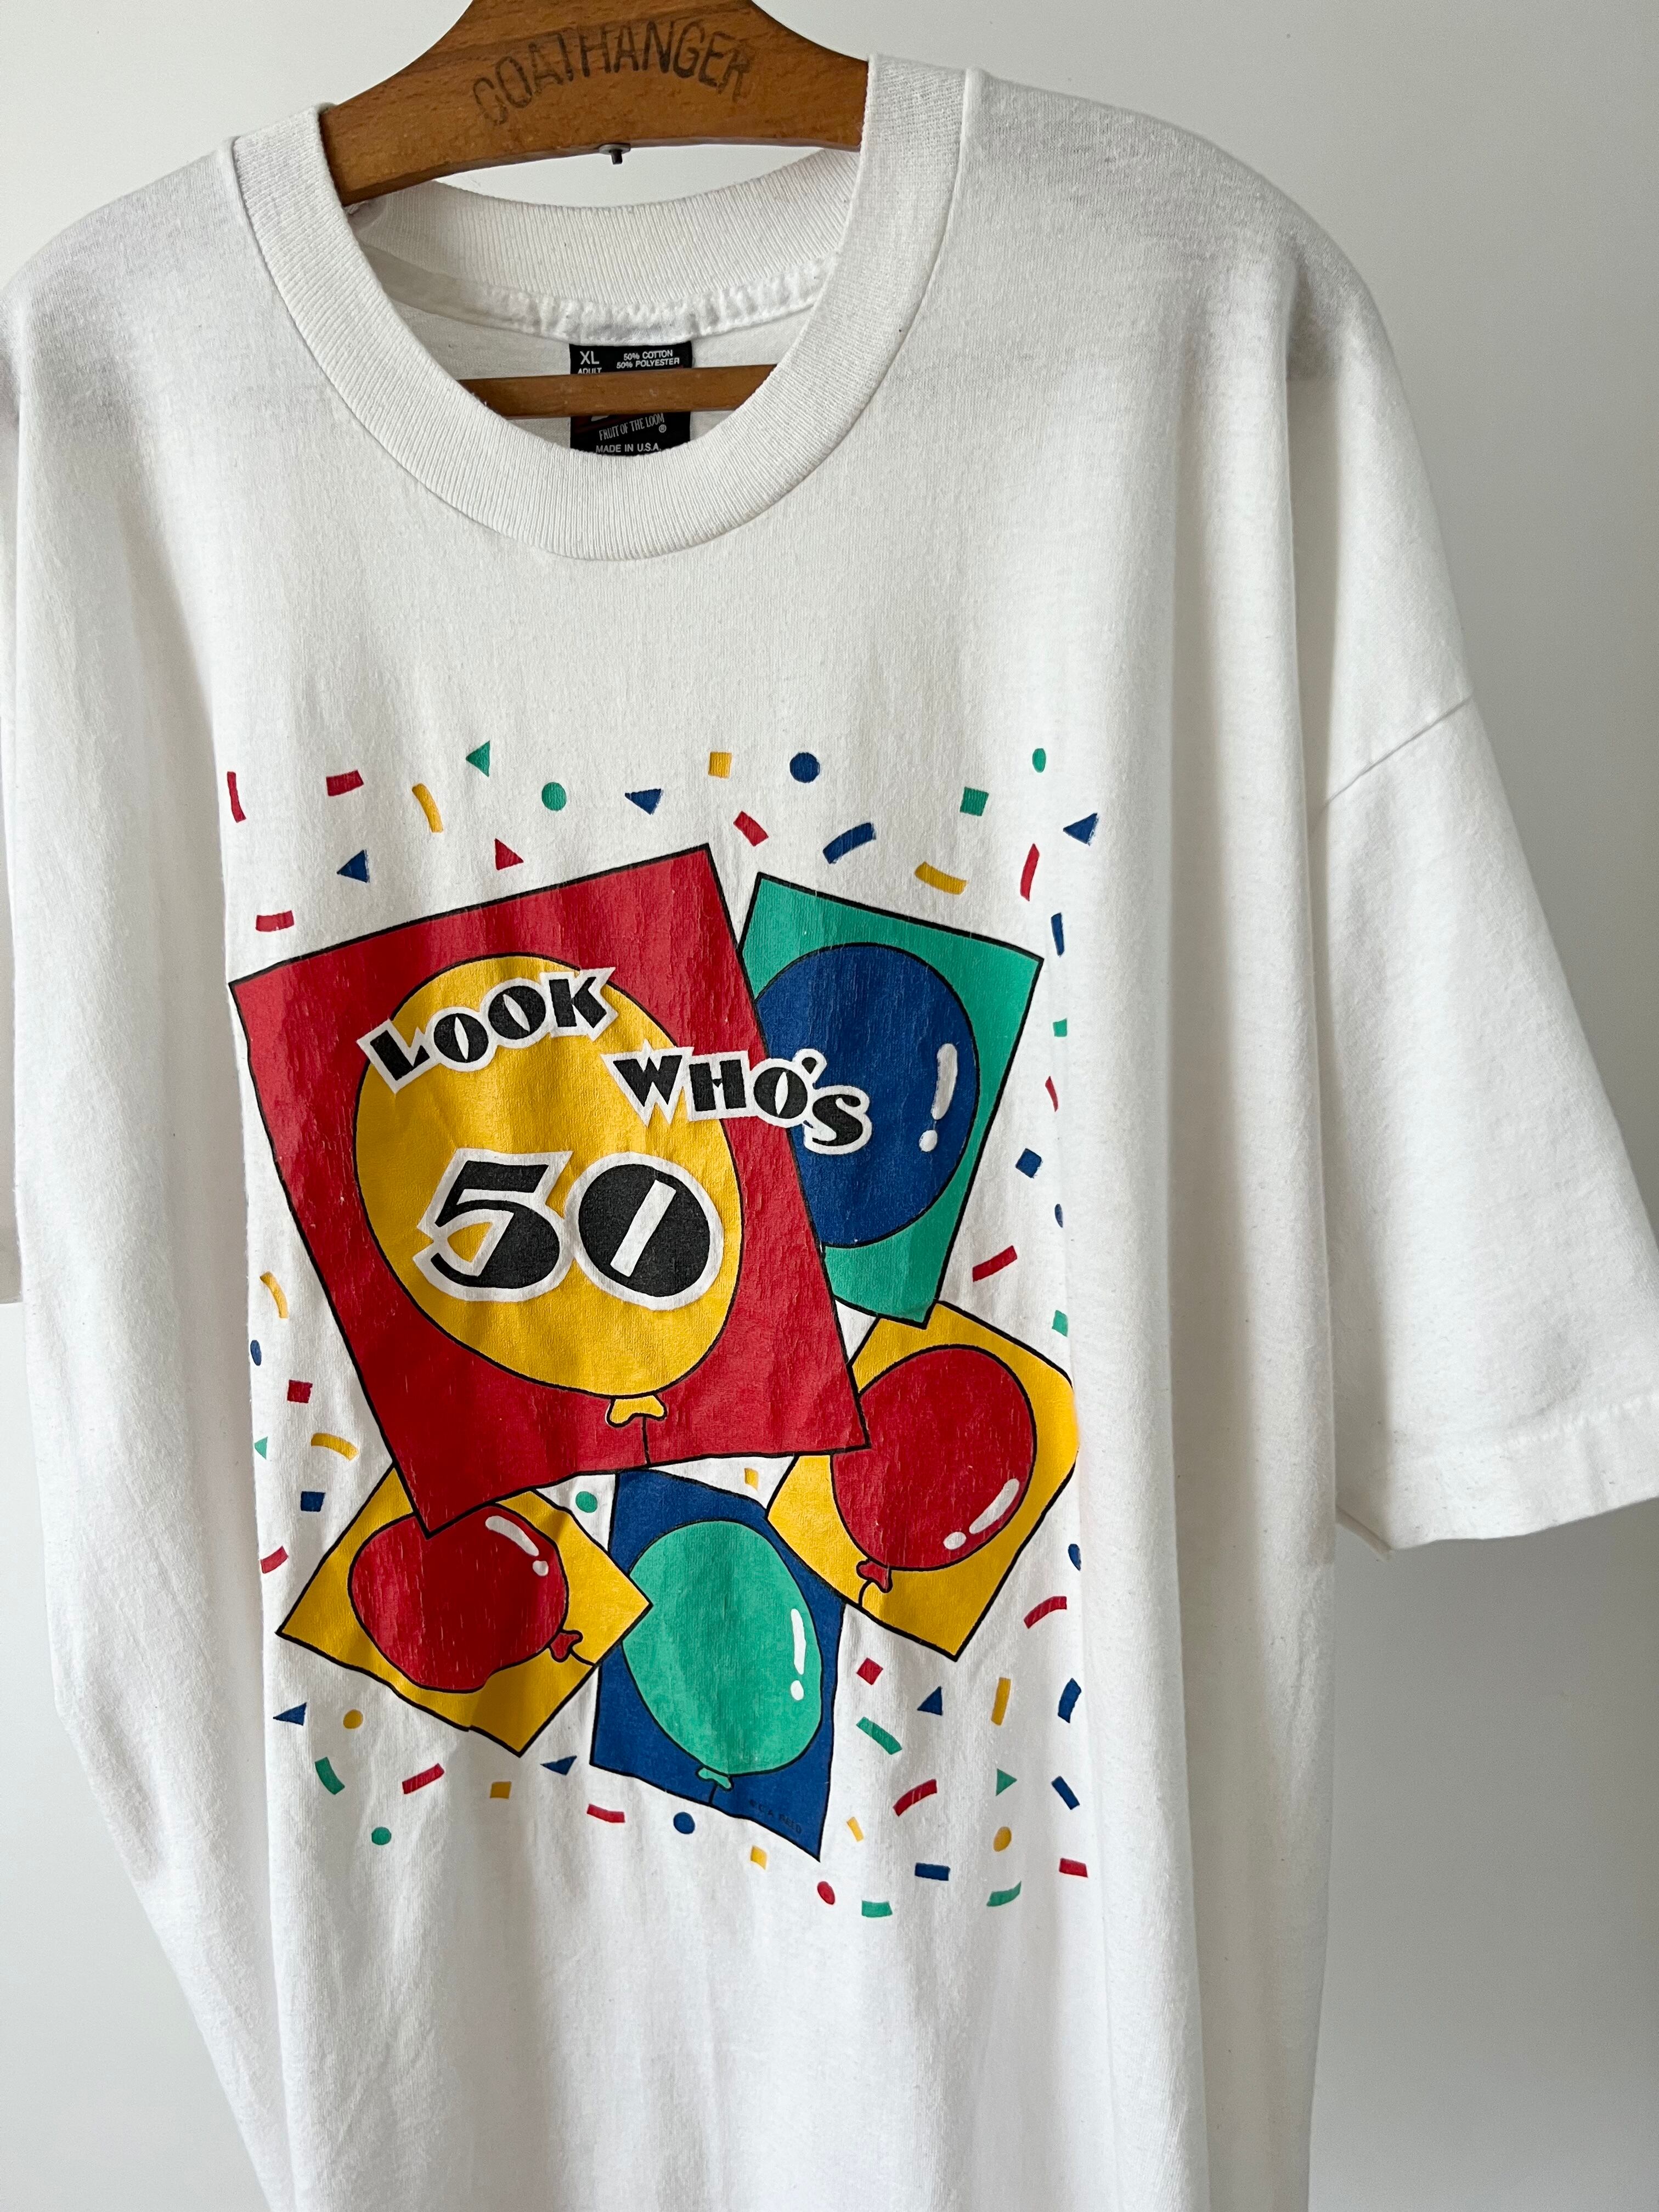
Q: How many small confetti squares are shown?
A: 11